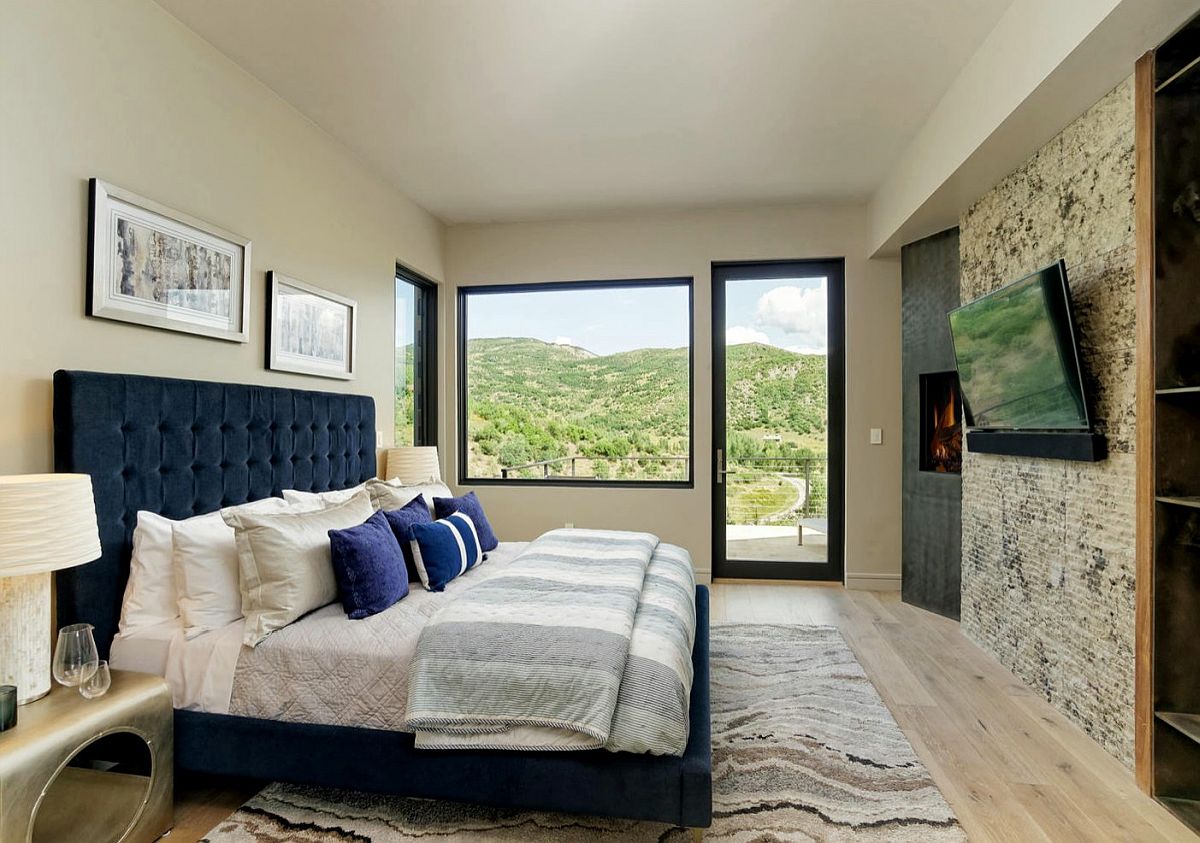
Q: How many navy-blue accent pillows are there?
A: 4